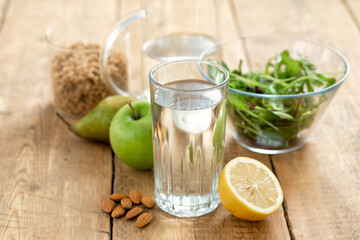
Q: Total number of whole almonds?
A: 8